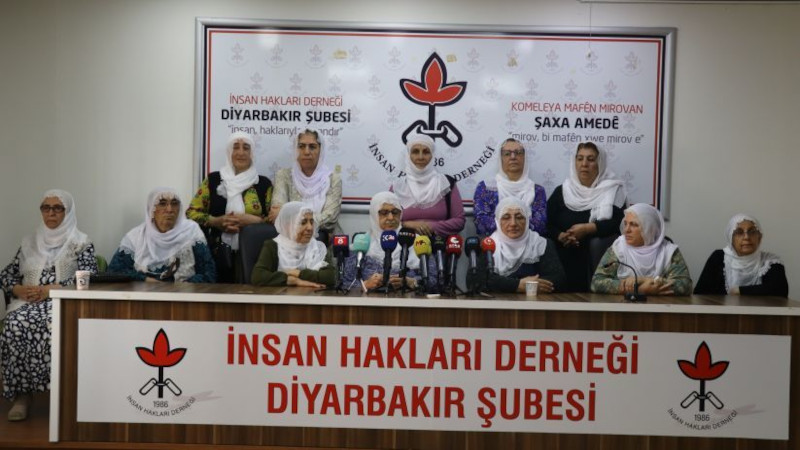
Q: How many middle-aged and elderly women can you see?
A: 12